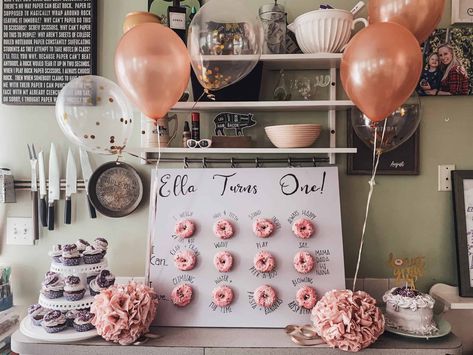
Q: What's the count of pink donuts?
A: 12